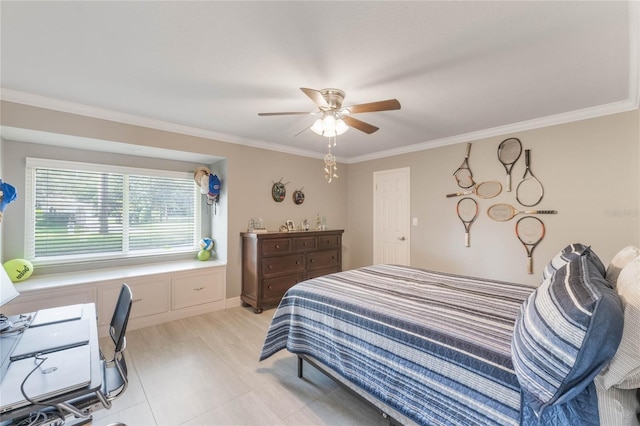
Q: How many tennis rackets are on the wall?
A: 7